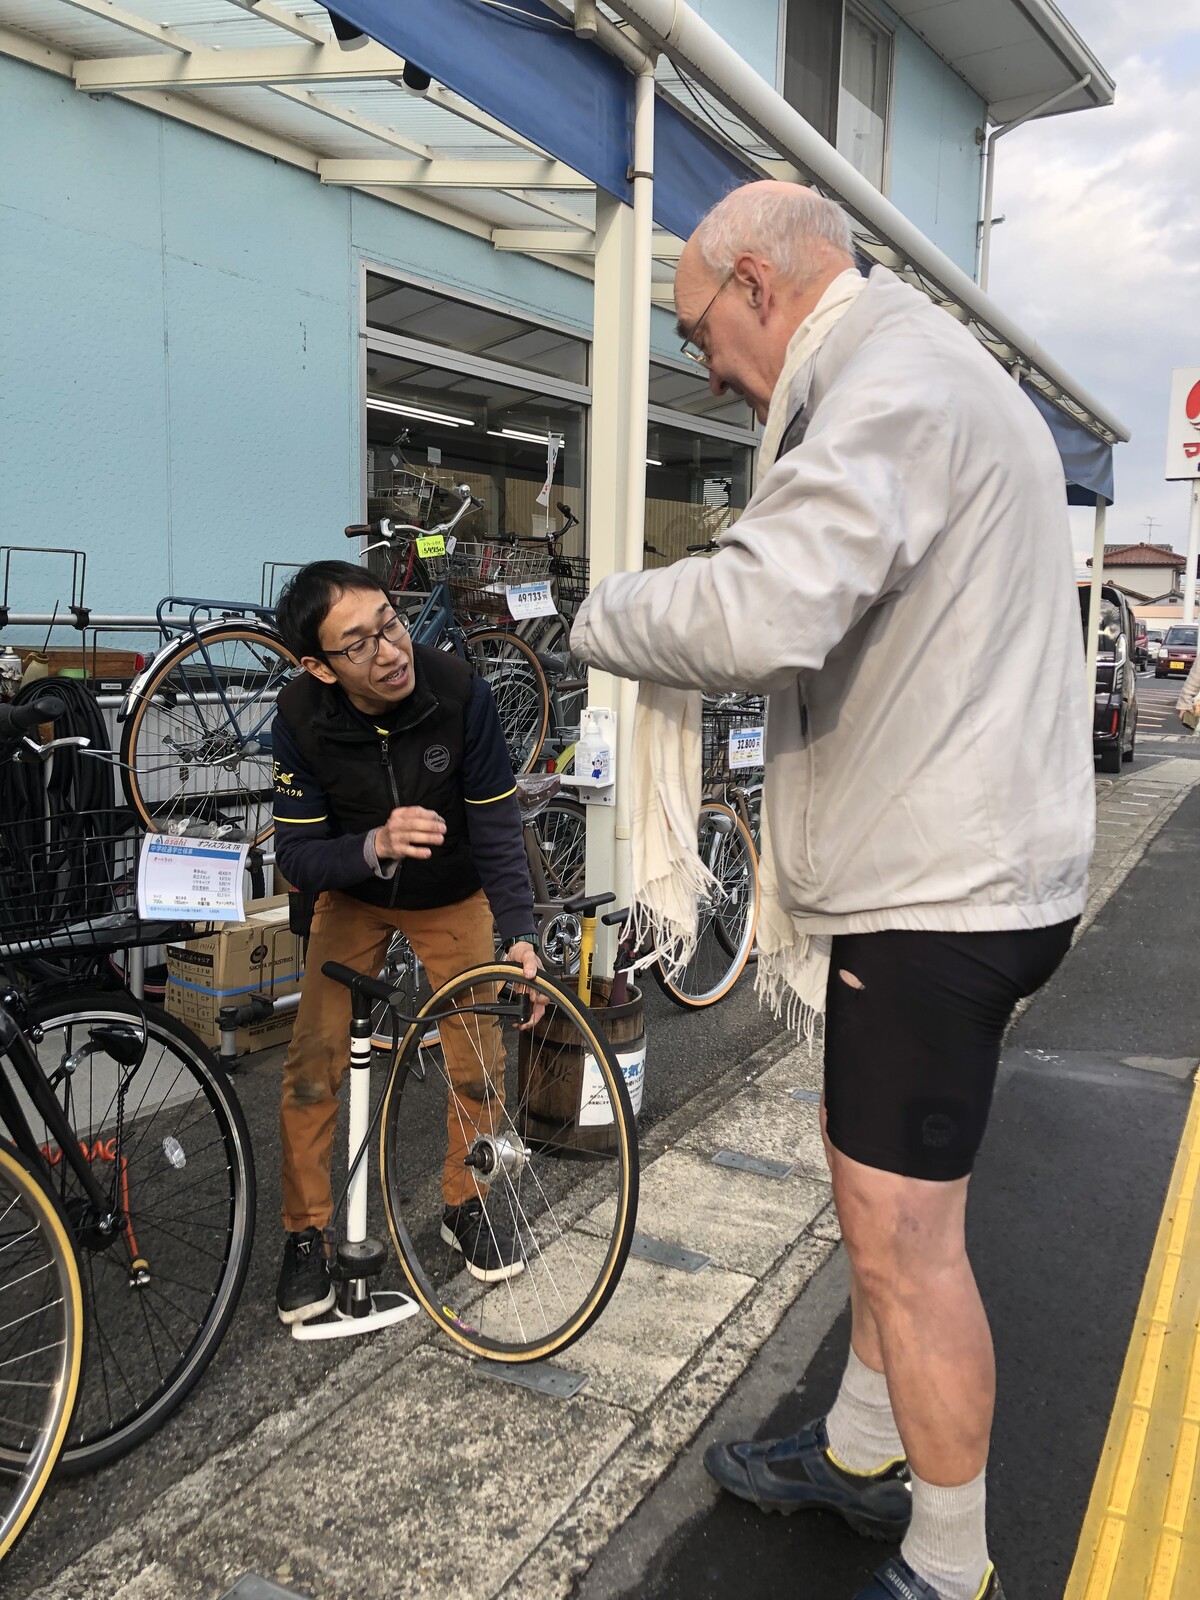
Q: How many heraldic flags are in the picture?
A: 0